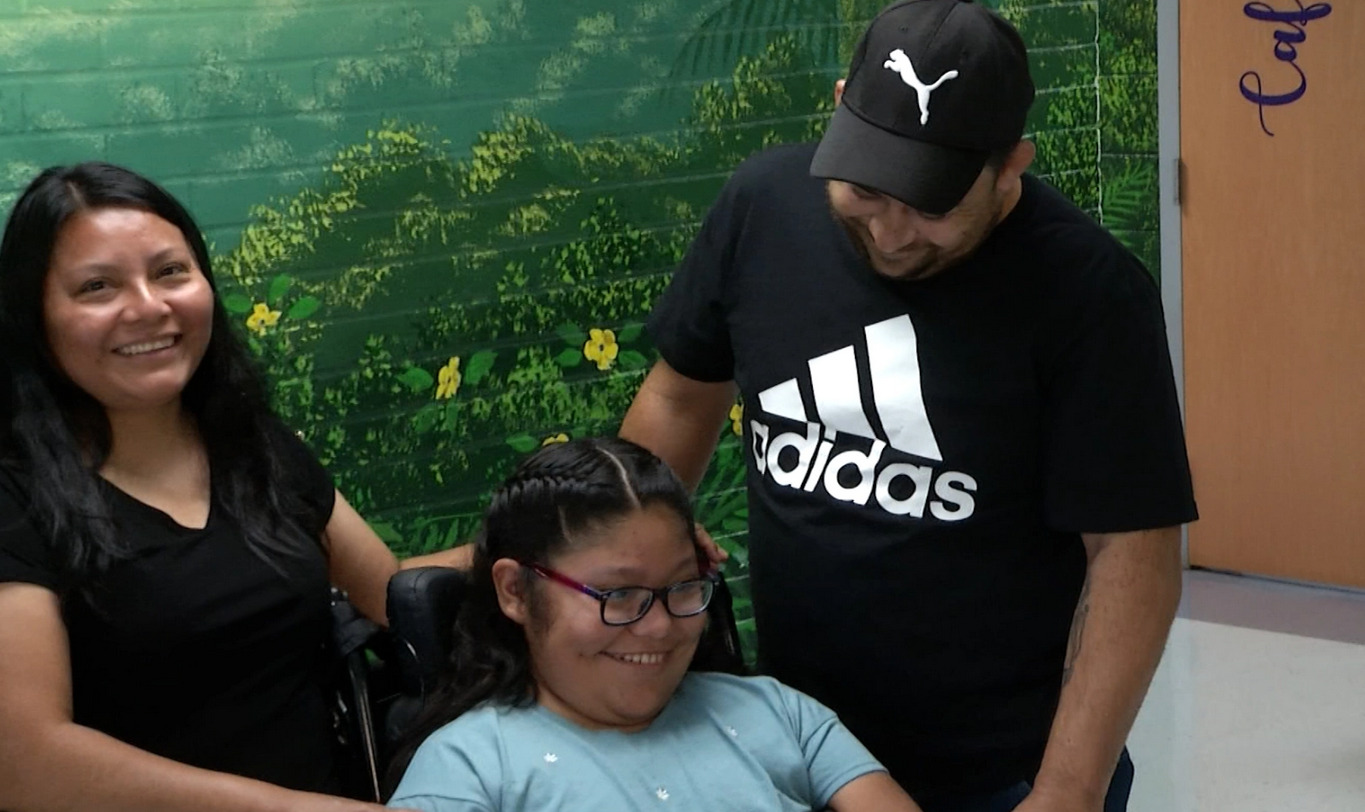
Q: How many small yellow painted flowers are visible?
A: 5